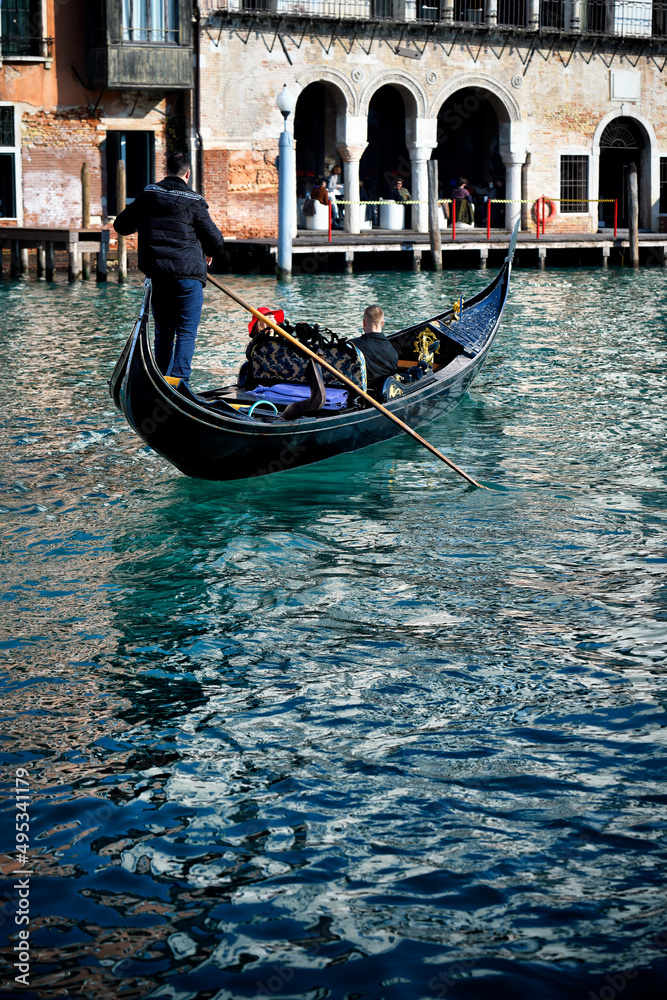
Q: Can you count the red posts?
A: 6